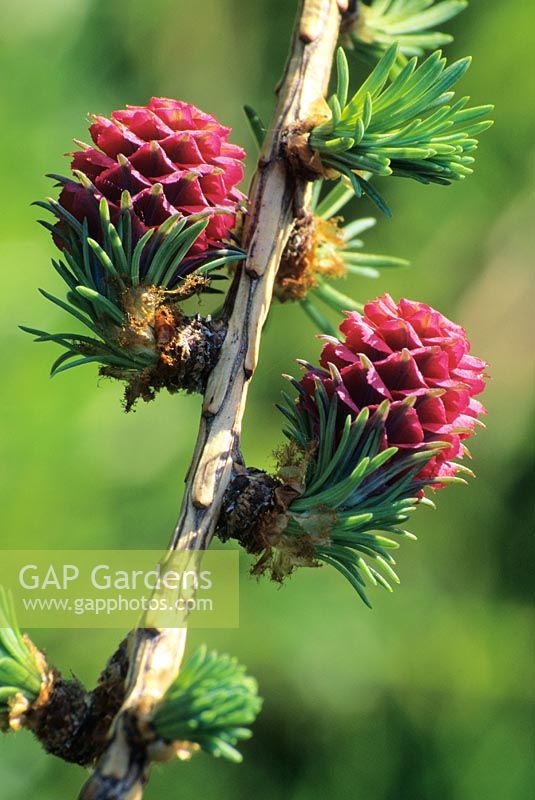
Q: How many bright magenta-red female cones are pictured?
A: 2